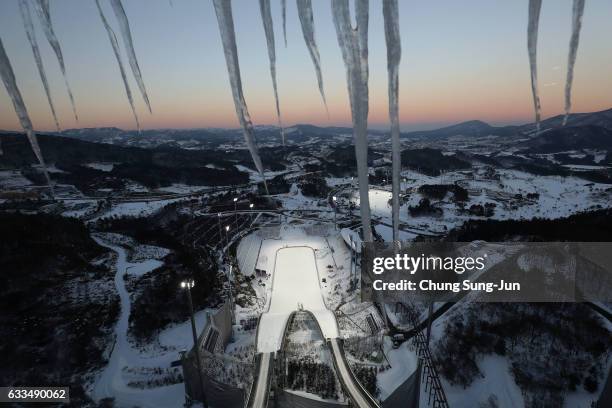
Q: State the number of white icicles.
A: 13